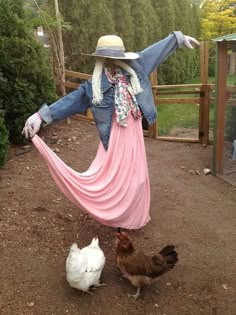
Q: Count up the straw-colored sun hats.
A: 1